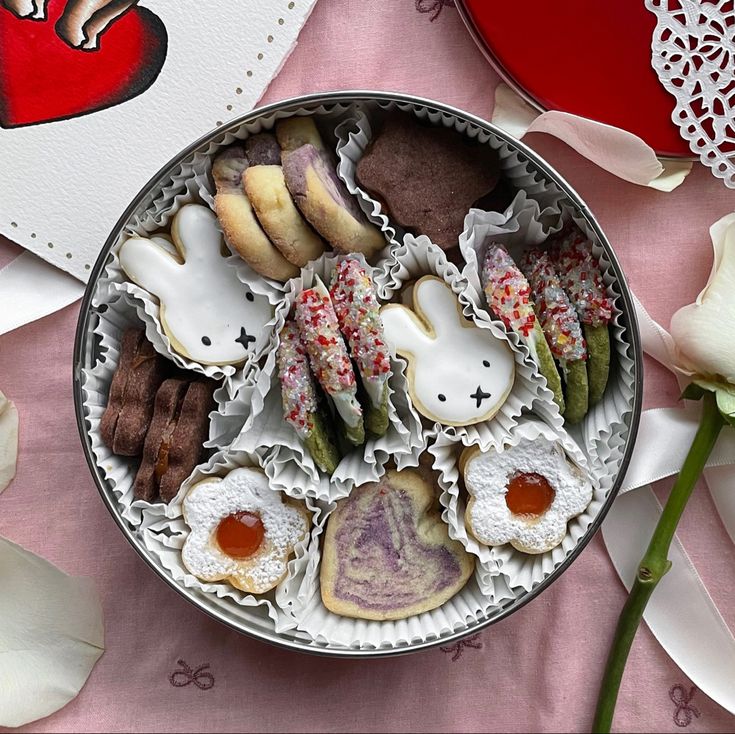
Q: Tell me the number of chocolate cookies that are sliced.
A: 2